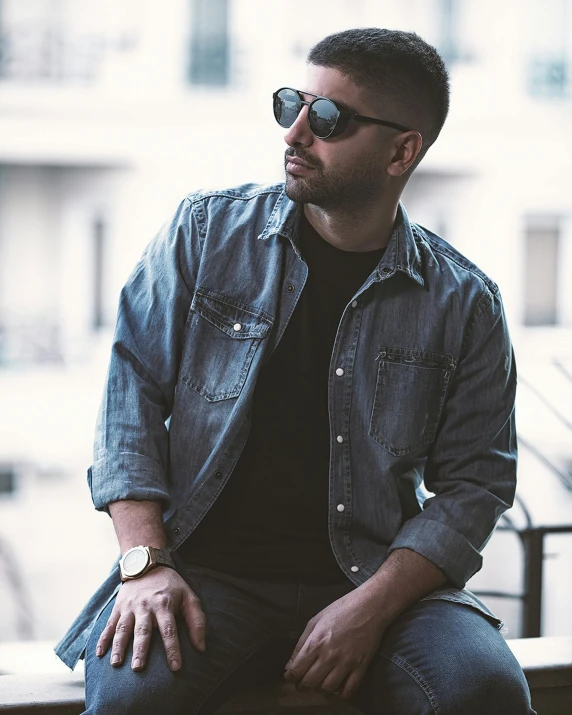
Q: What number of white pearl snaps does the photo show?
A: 6